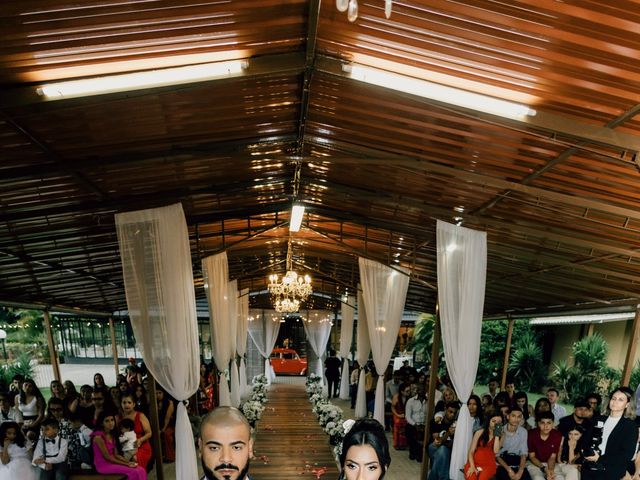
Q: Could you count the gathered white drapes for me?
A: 10